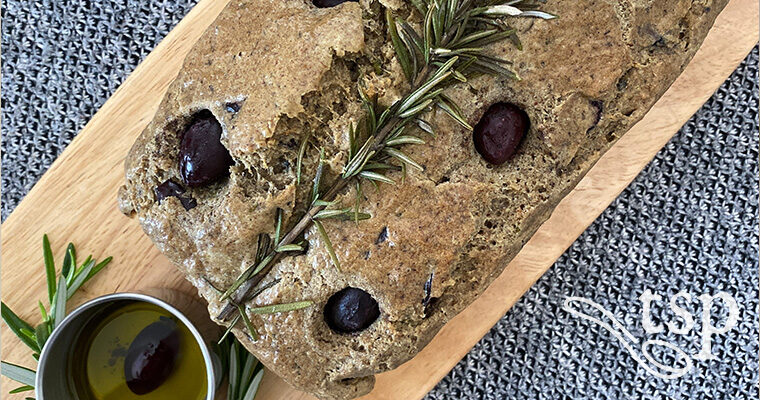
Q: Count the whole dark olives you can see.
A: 4